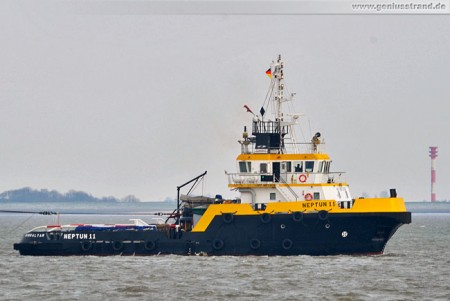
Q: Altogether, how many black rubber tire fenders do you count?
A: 10